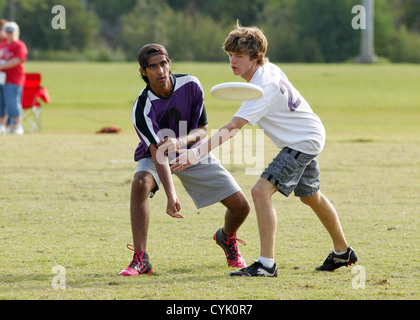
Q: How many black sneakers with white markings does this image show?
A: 2